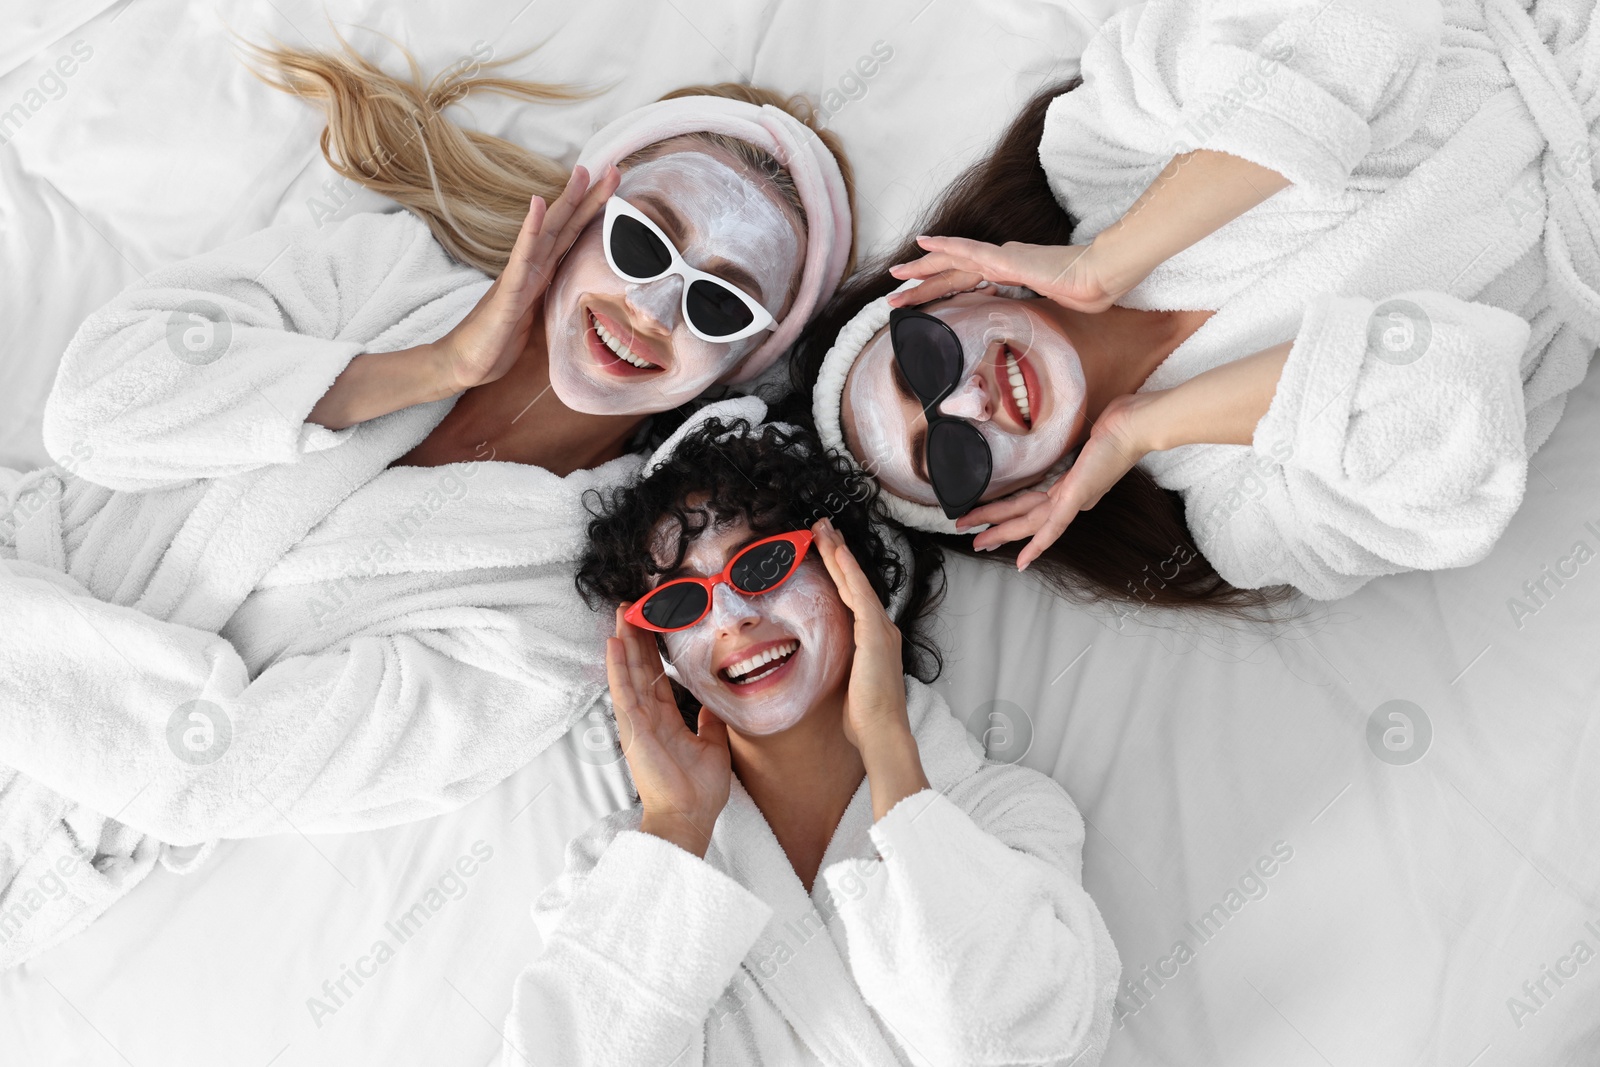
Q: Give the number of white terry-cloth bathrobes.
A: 3